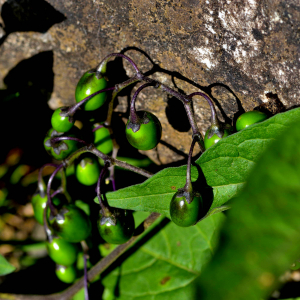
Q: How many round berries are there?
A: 14